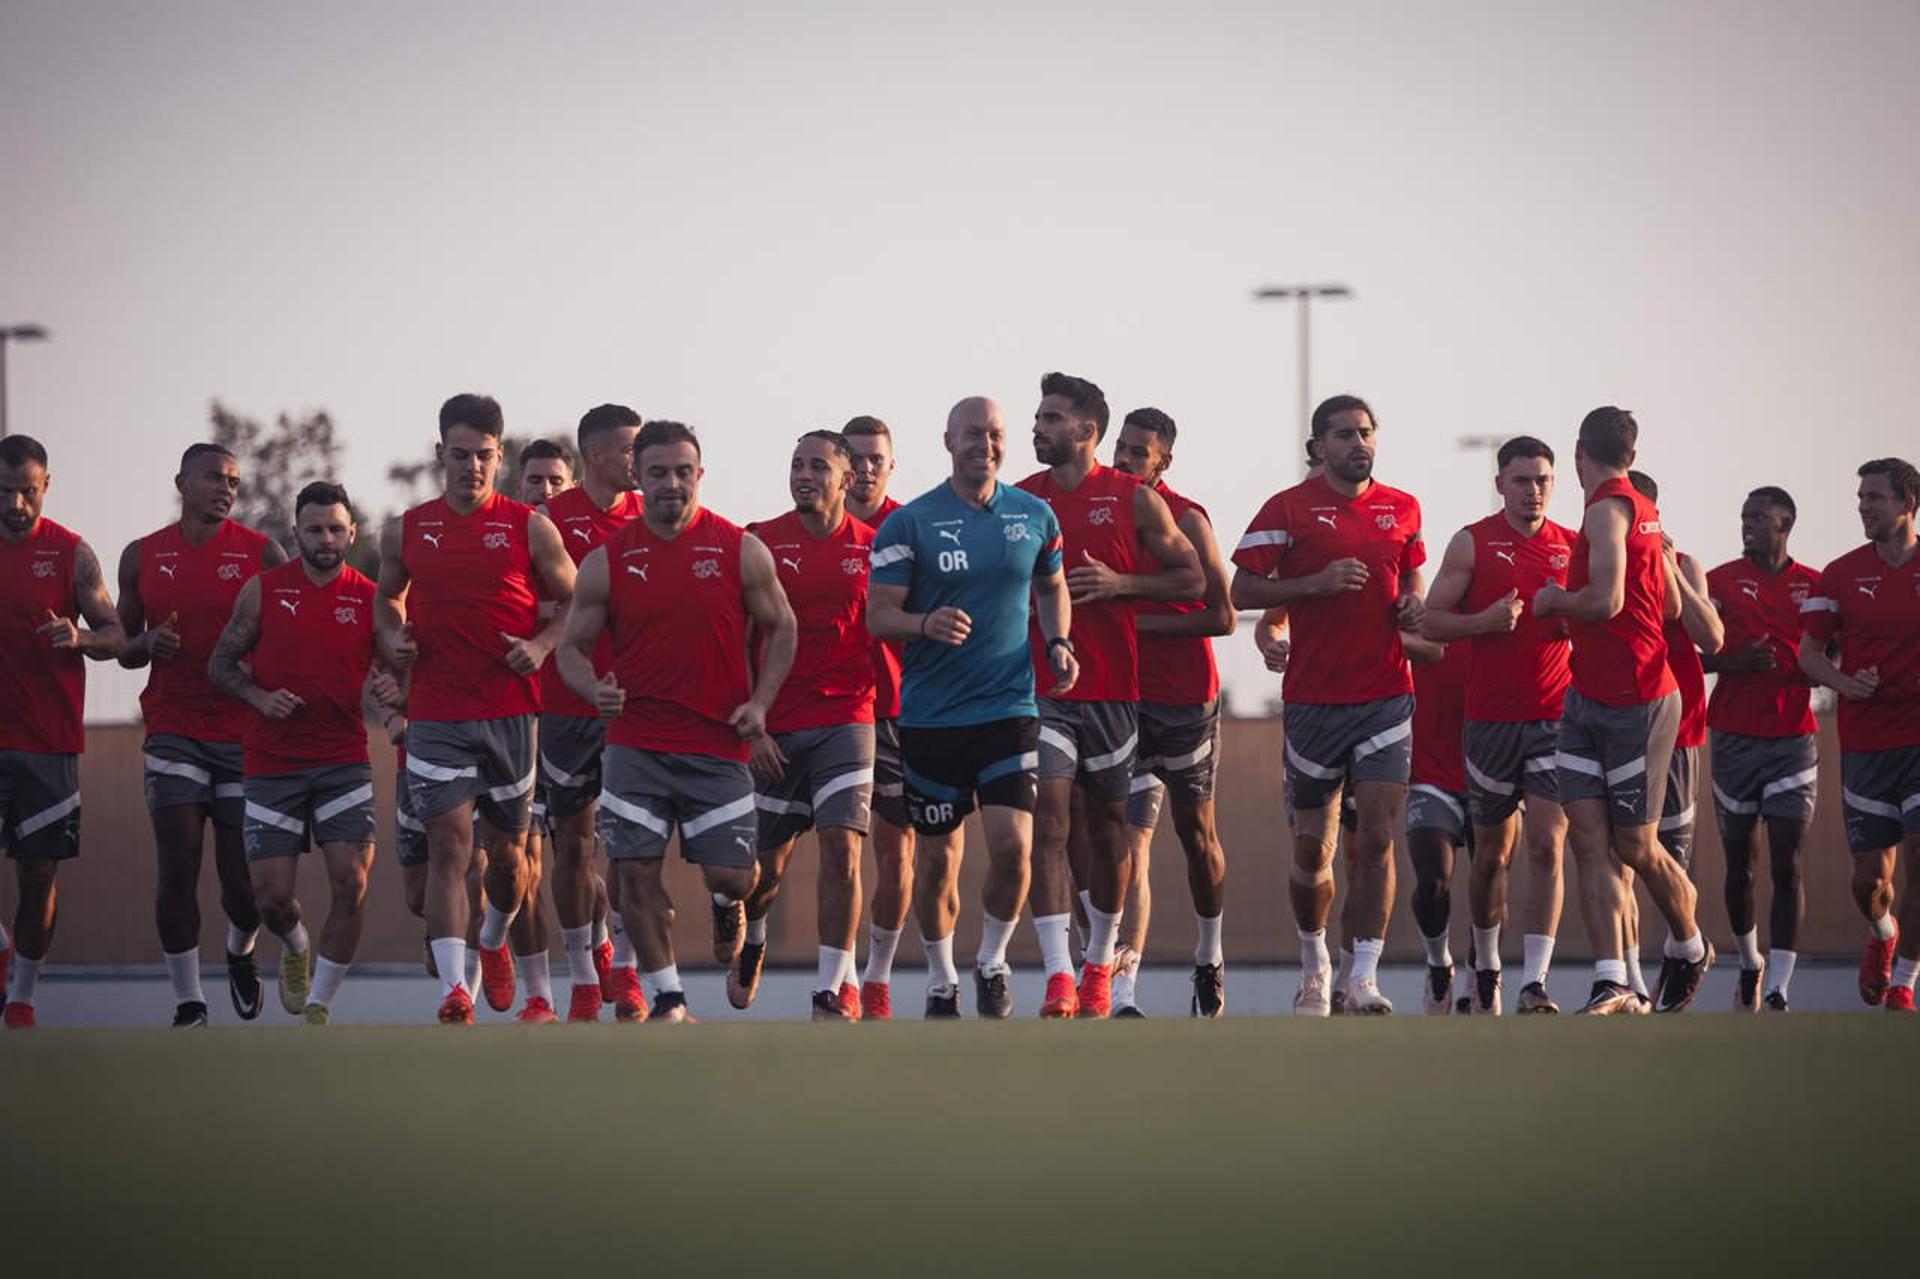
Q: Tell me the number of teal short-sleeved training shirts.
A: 1